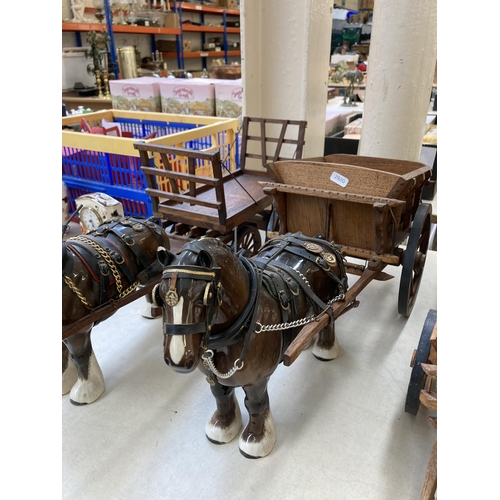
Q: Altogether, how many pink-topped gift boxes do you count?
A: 3